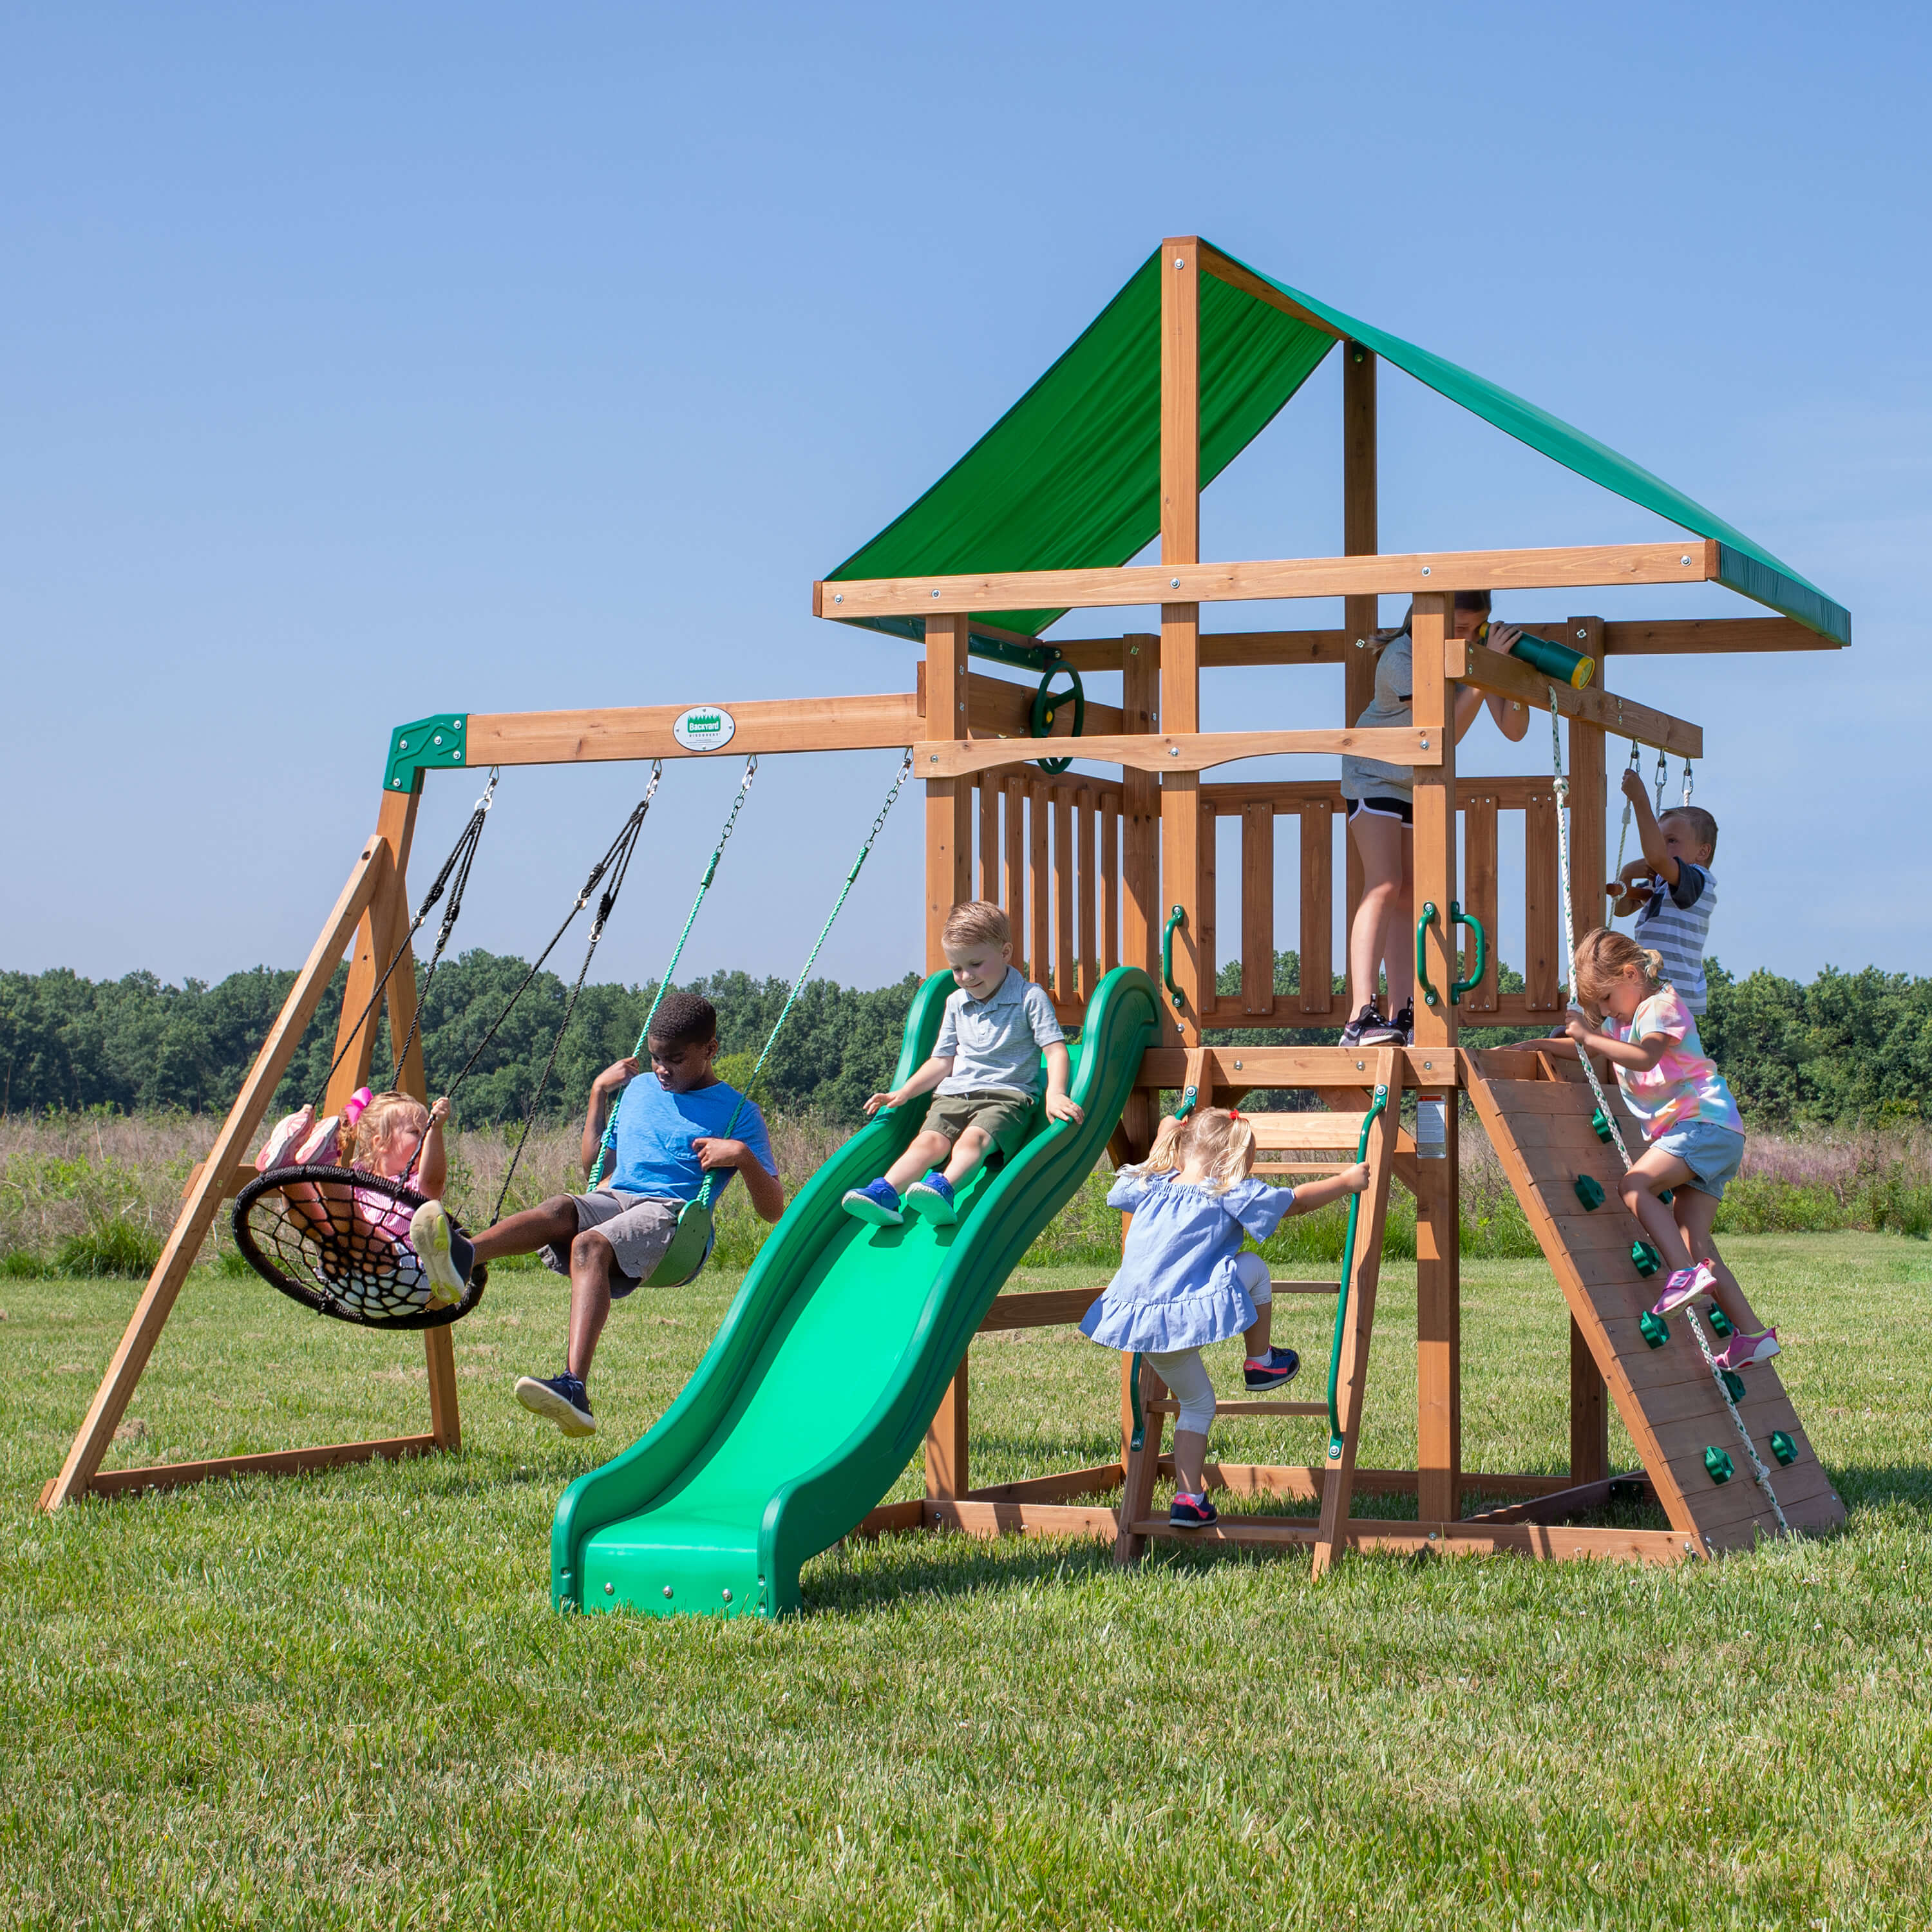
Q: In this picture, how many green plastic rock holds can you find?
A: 9